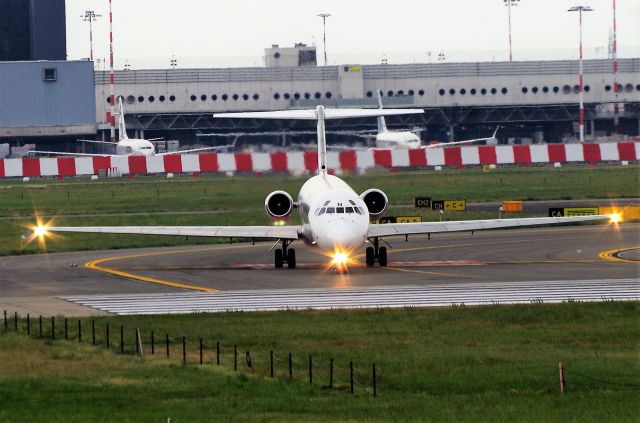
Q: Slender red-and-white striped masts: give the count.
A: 6